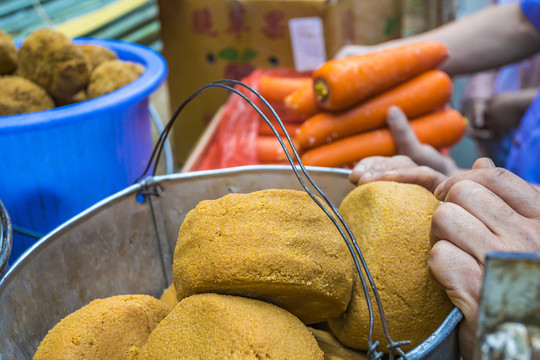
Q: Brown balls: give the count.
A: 5